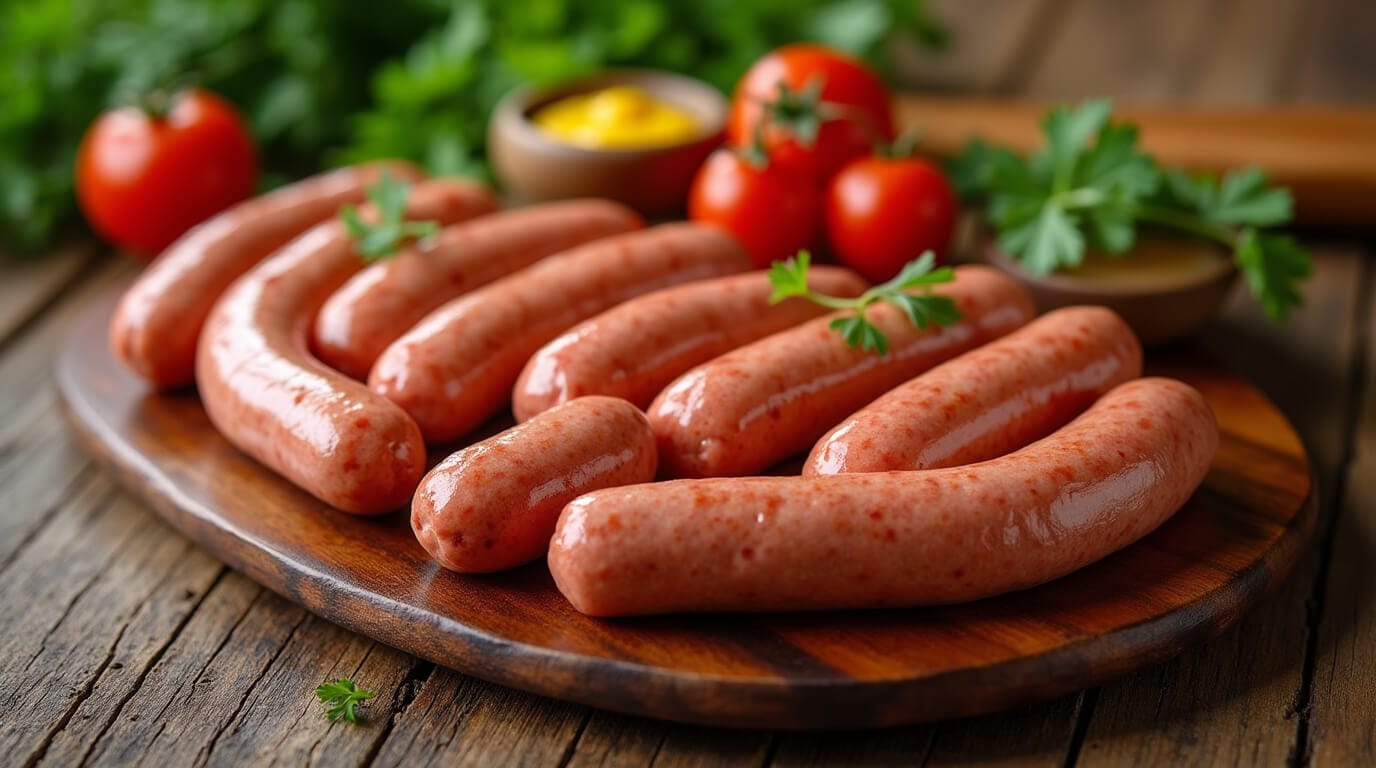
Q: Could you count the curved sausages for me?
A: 2